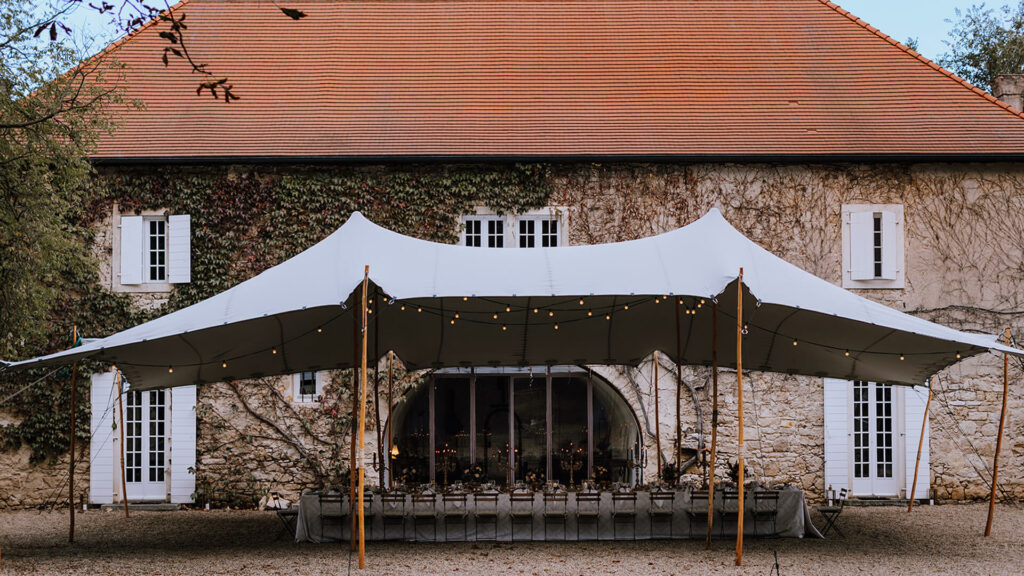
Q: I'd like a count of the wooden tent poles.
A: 12